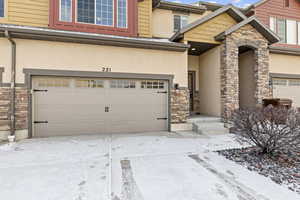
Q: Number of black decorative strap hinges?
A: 4